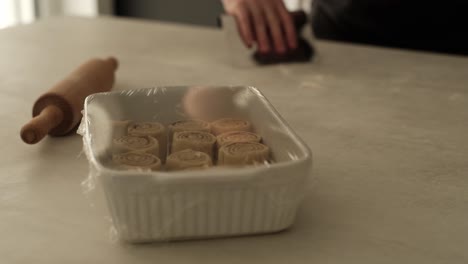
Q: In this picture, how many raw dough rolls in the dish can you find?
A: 9